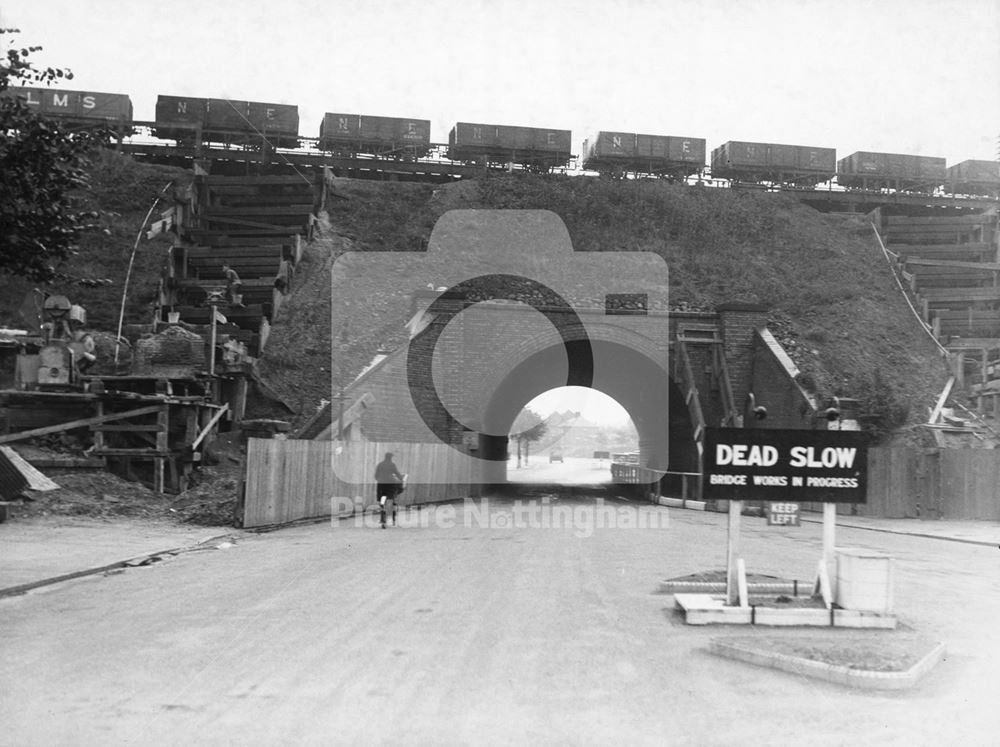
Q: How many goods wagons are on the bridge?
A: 8